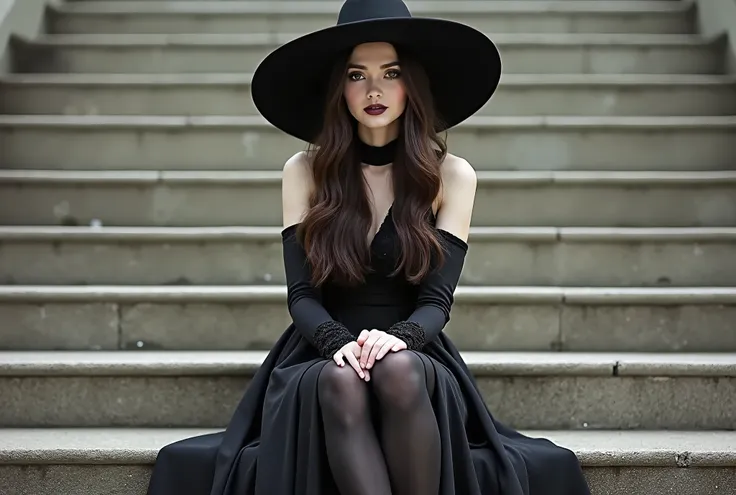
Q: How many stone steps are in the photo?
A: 9